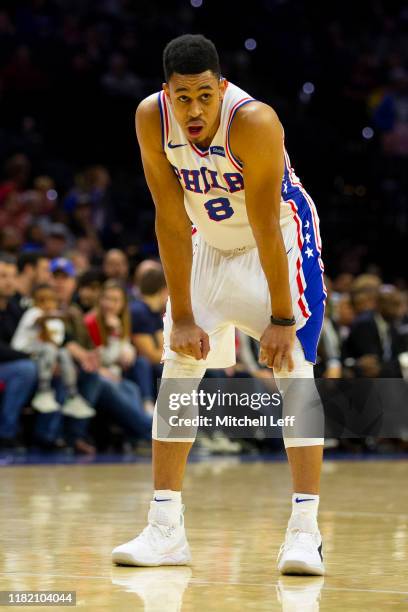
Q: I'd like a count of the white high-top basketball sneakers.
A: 2